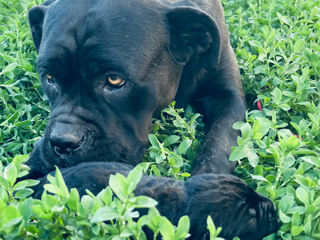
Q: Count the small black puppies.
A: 1